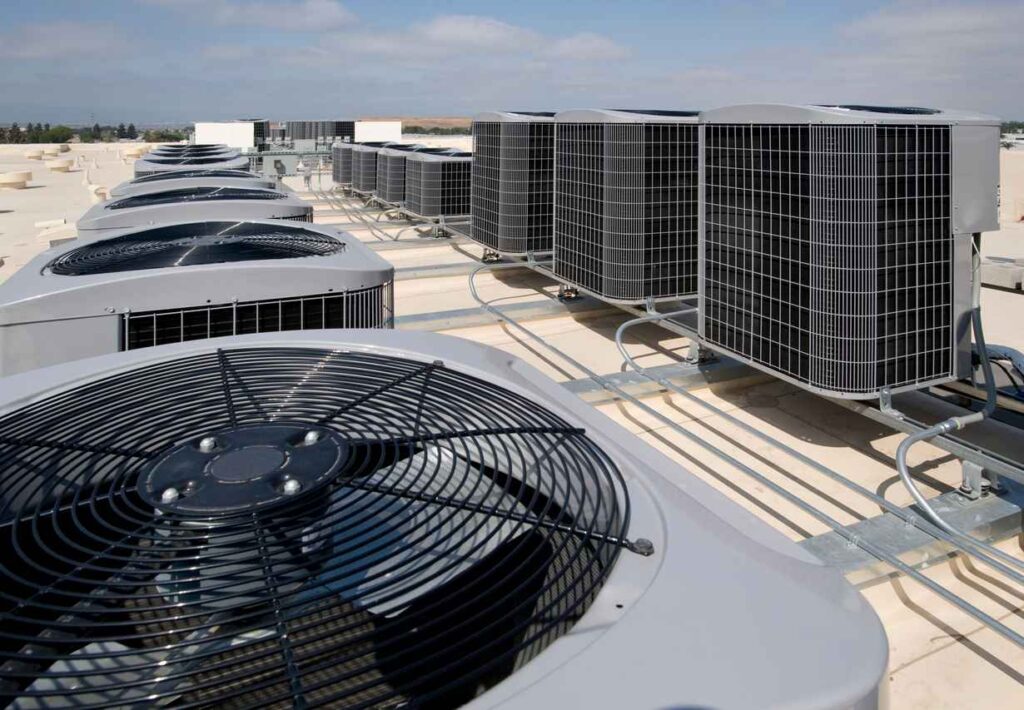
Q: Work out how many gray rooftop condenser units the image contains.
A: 15